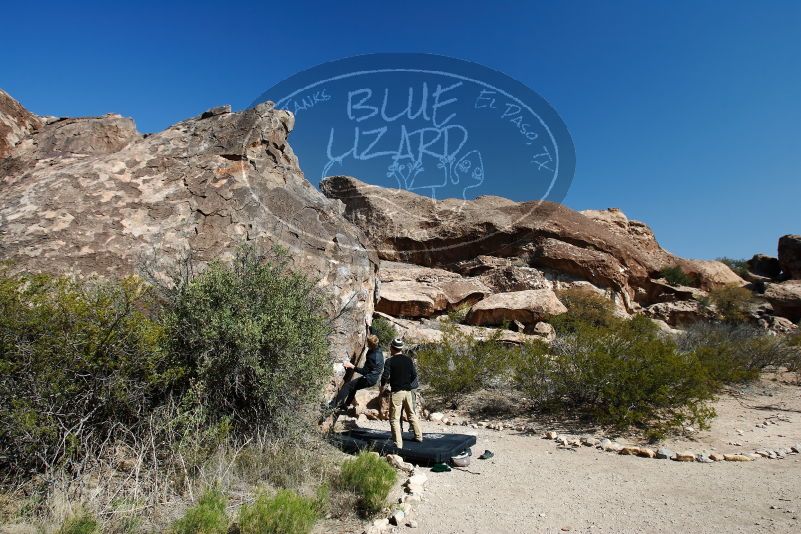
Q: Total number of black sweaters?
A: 2